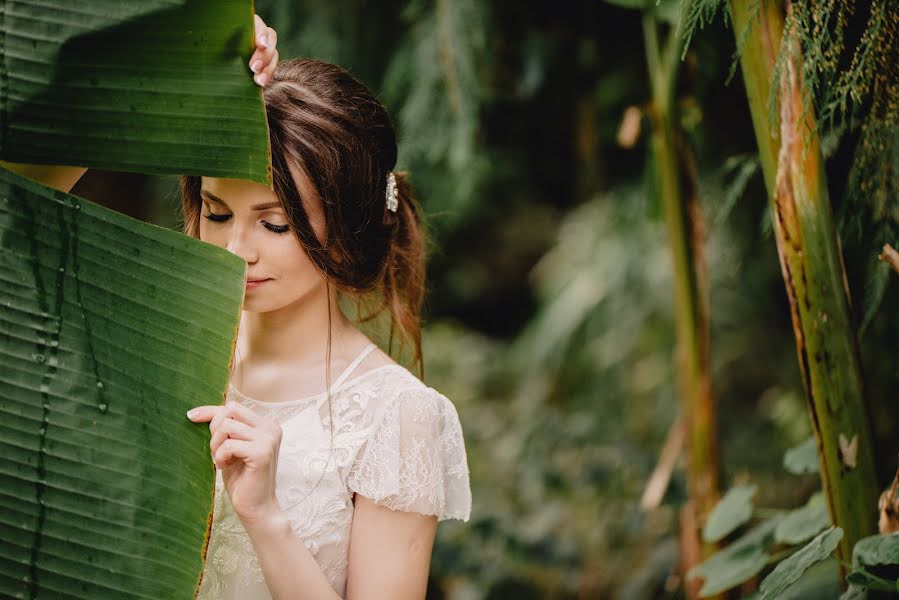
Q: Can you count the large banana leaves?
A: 2